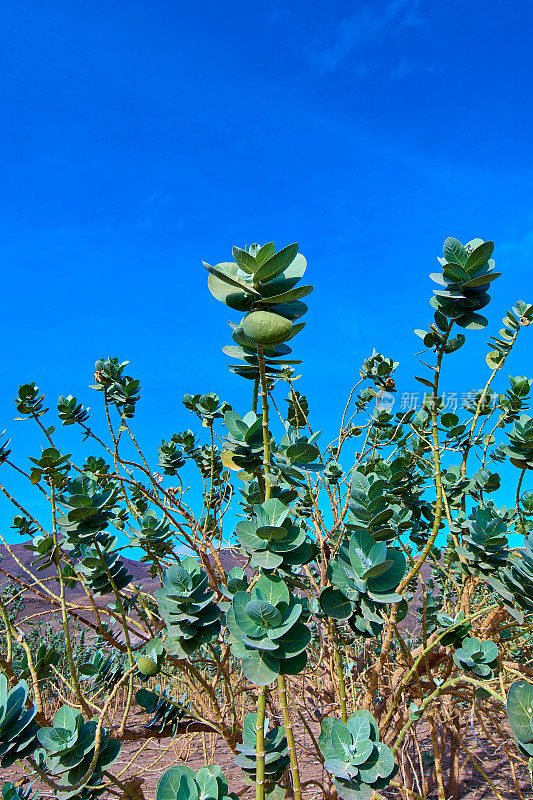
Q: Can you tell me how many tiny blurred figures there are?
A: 0